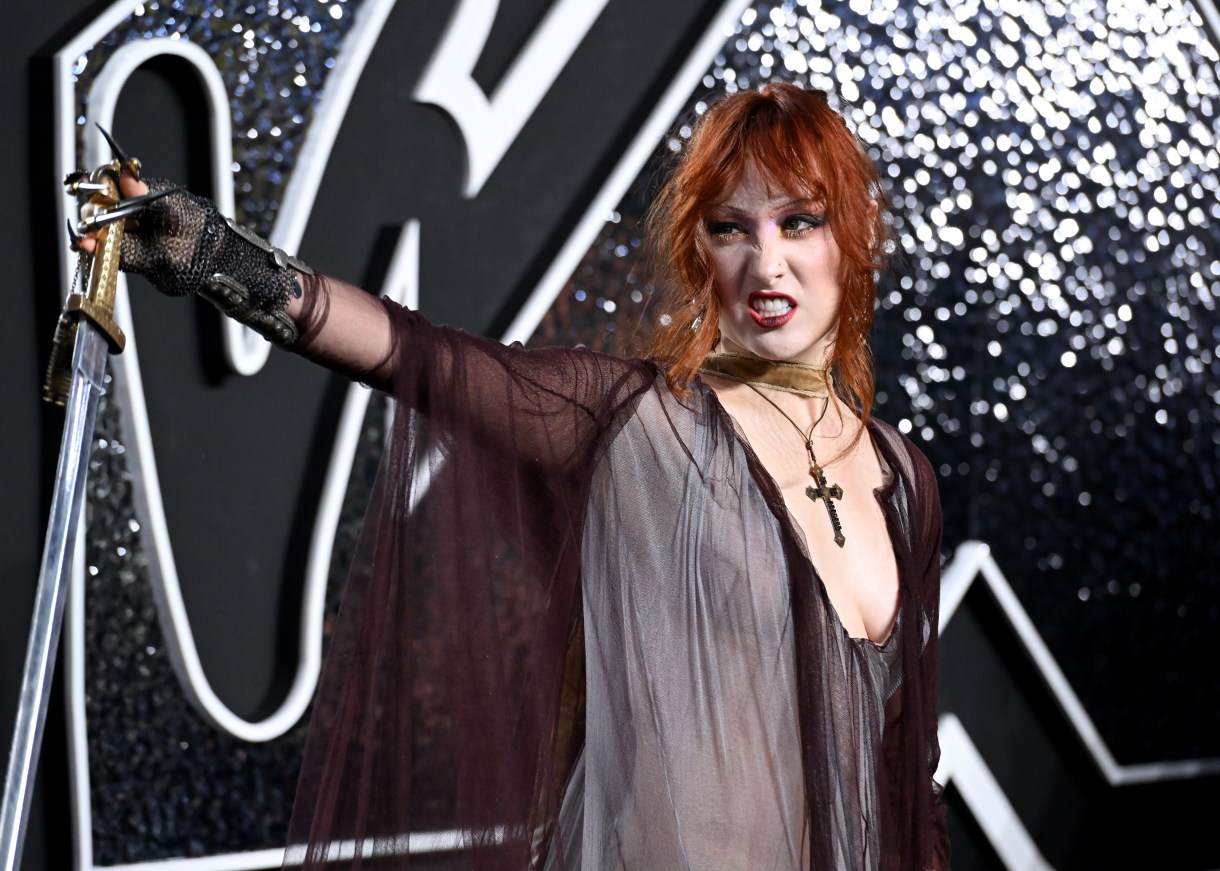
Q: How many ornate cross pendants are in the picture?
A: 1